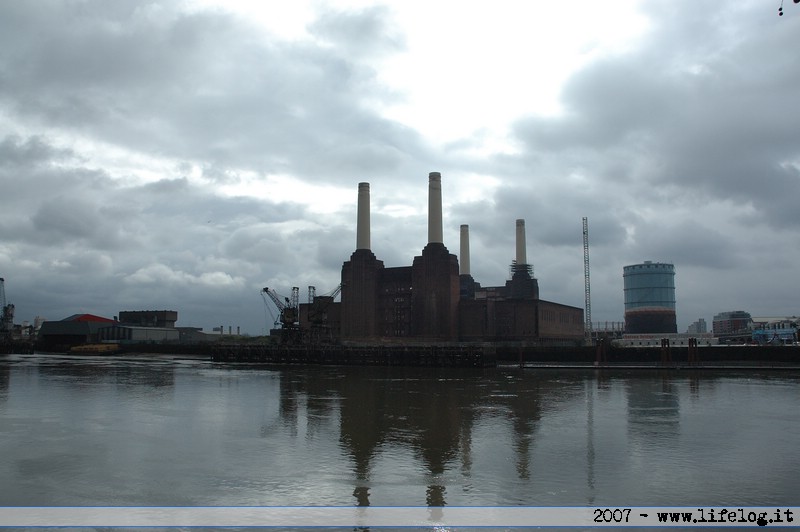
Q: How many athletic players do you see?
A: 0